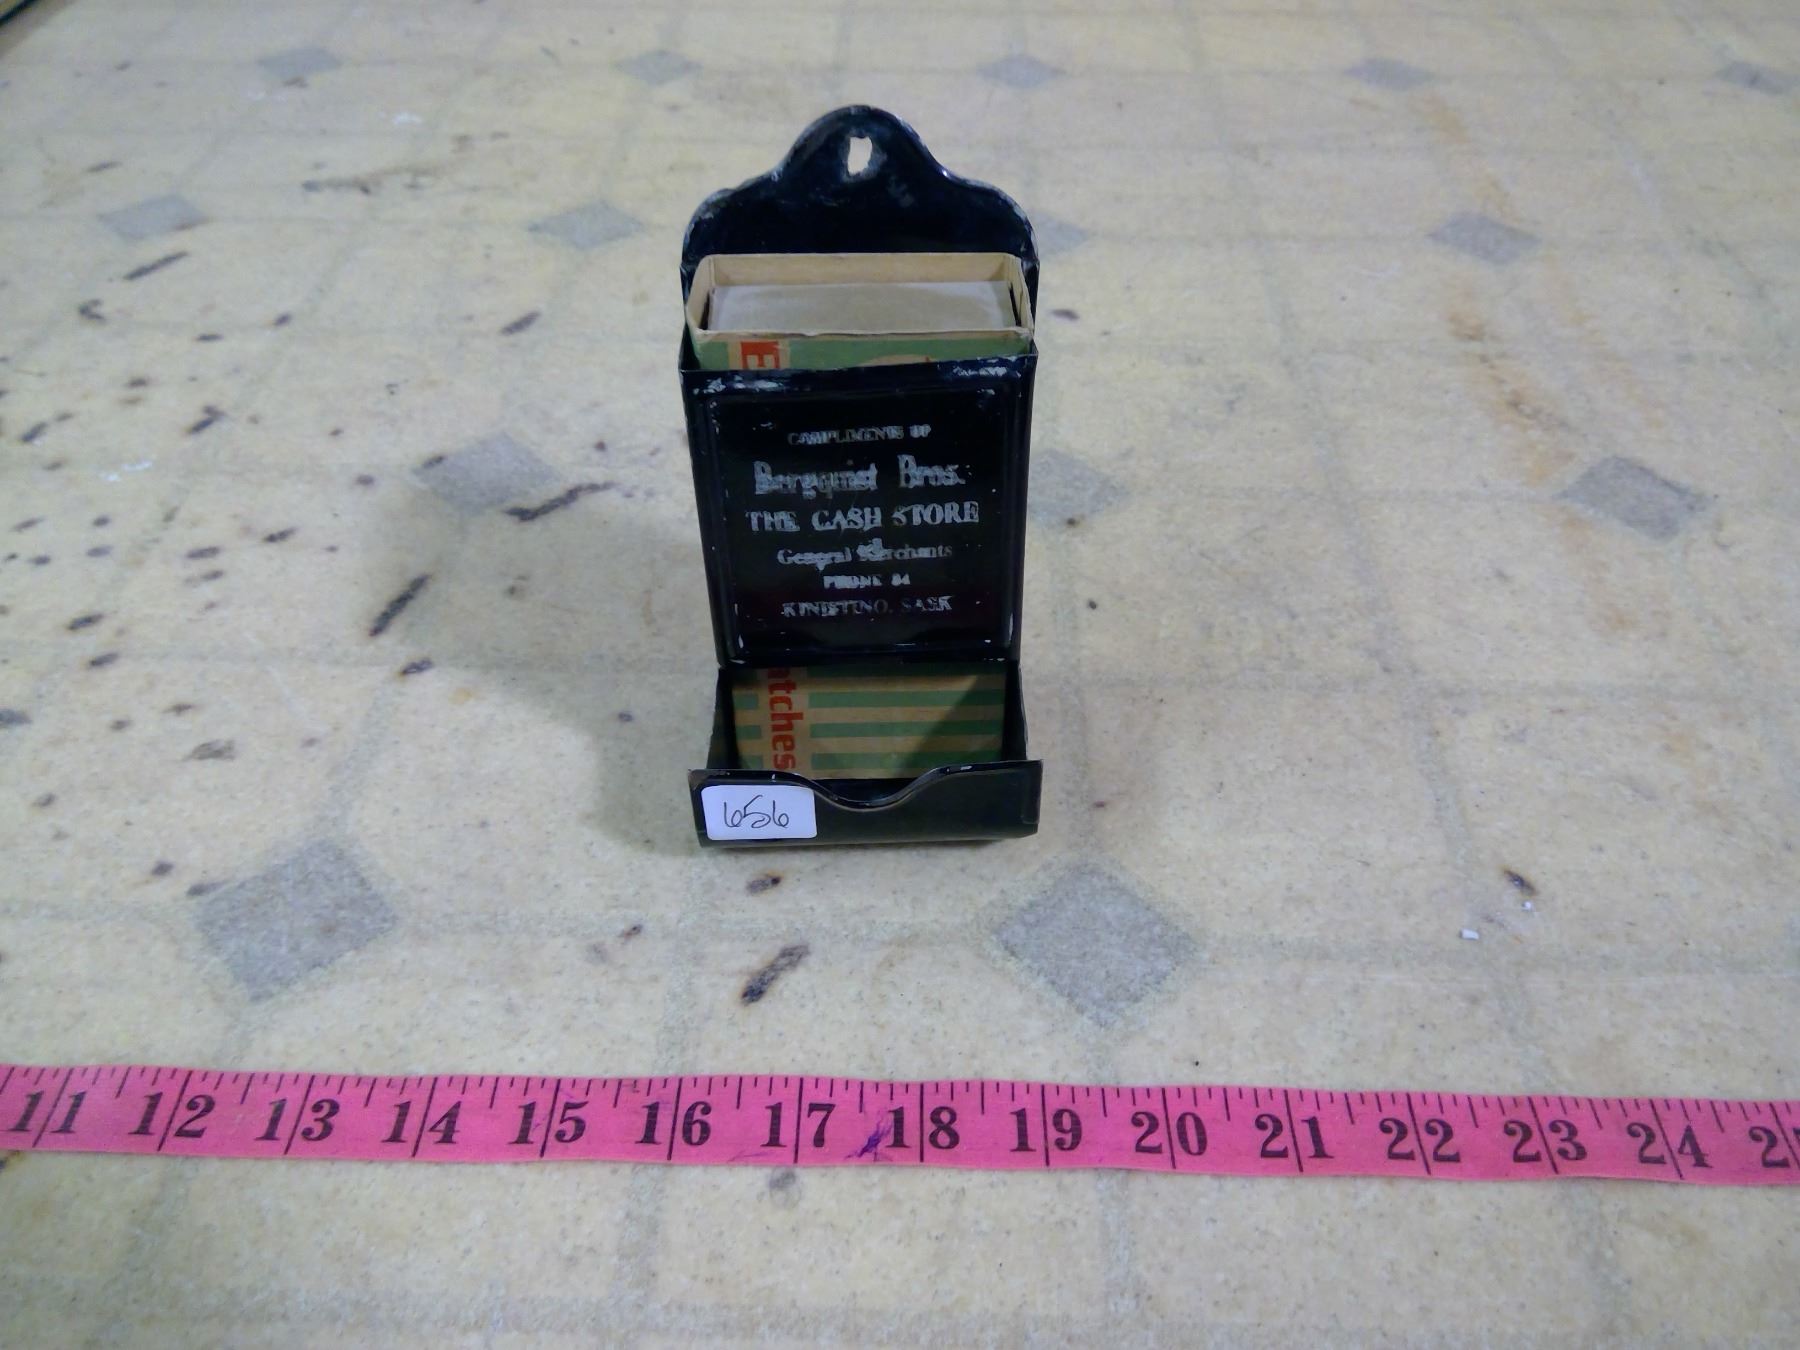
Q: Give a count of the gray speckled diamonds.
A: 14